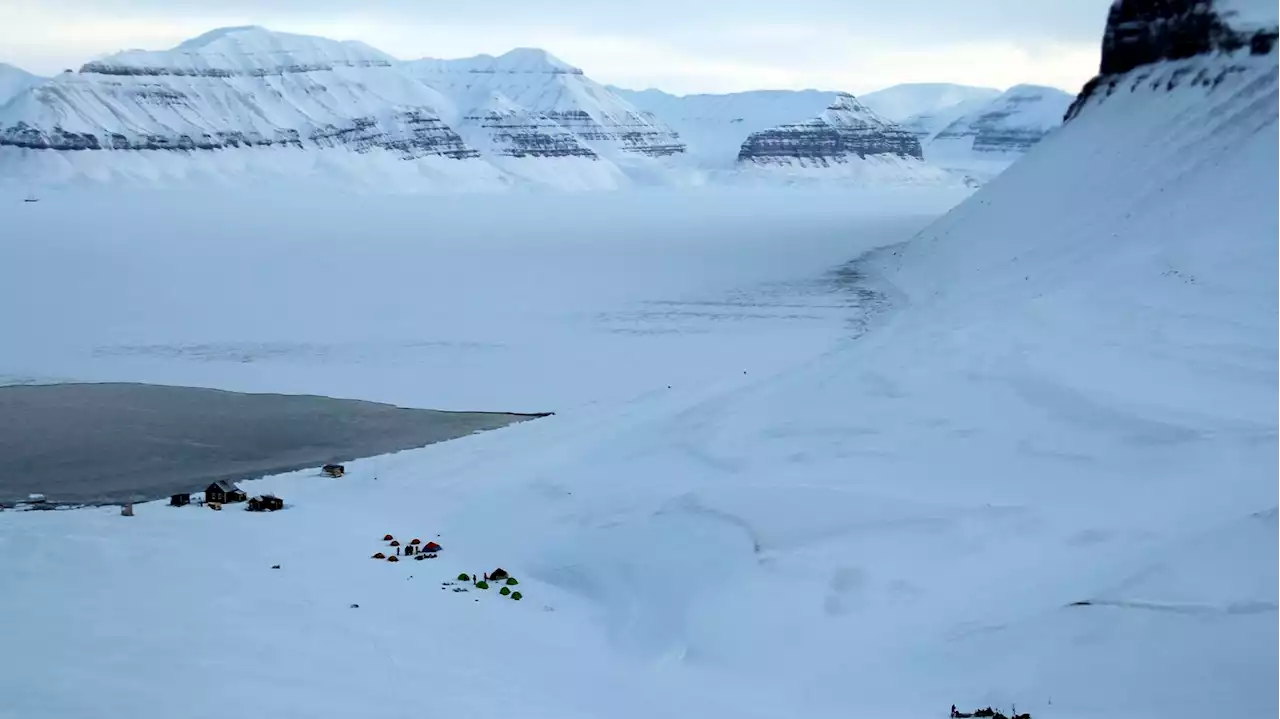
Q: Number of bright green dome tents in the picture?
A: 5